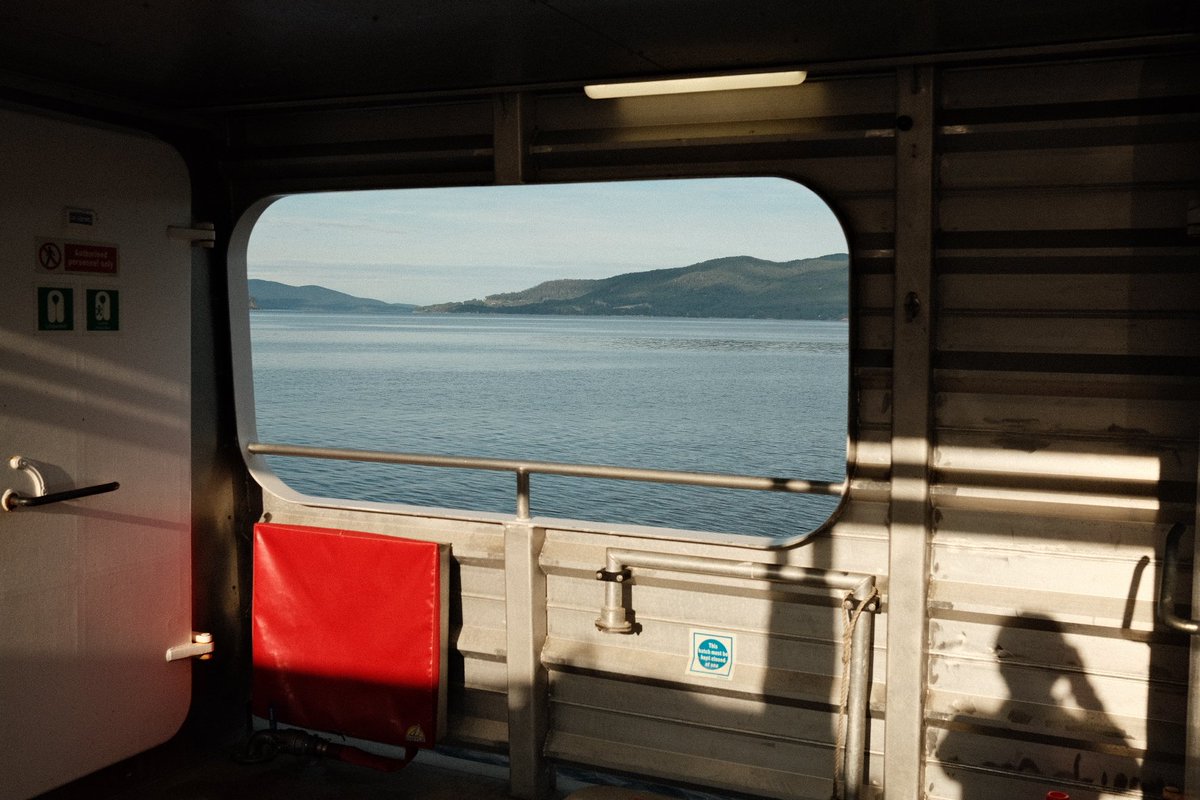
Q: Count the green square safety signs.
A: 2